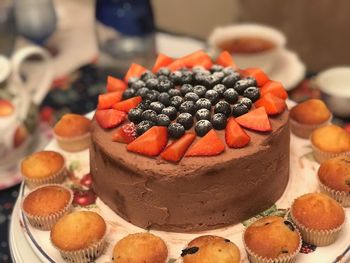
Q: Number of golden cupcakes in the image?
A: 11